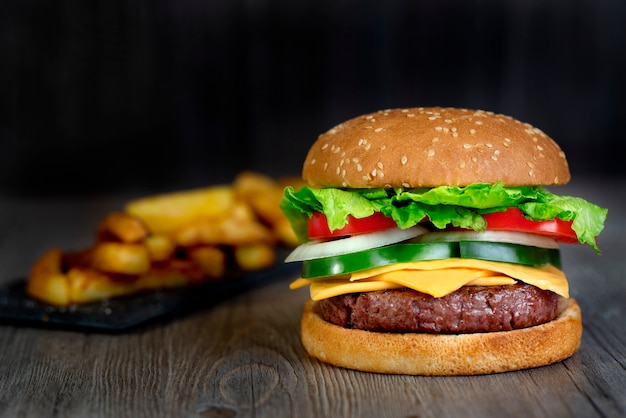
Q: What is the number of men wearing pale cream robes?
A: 0